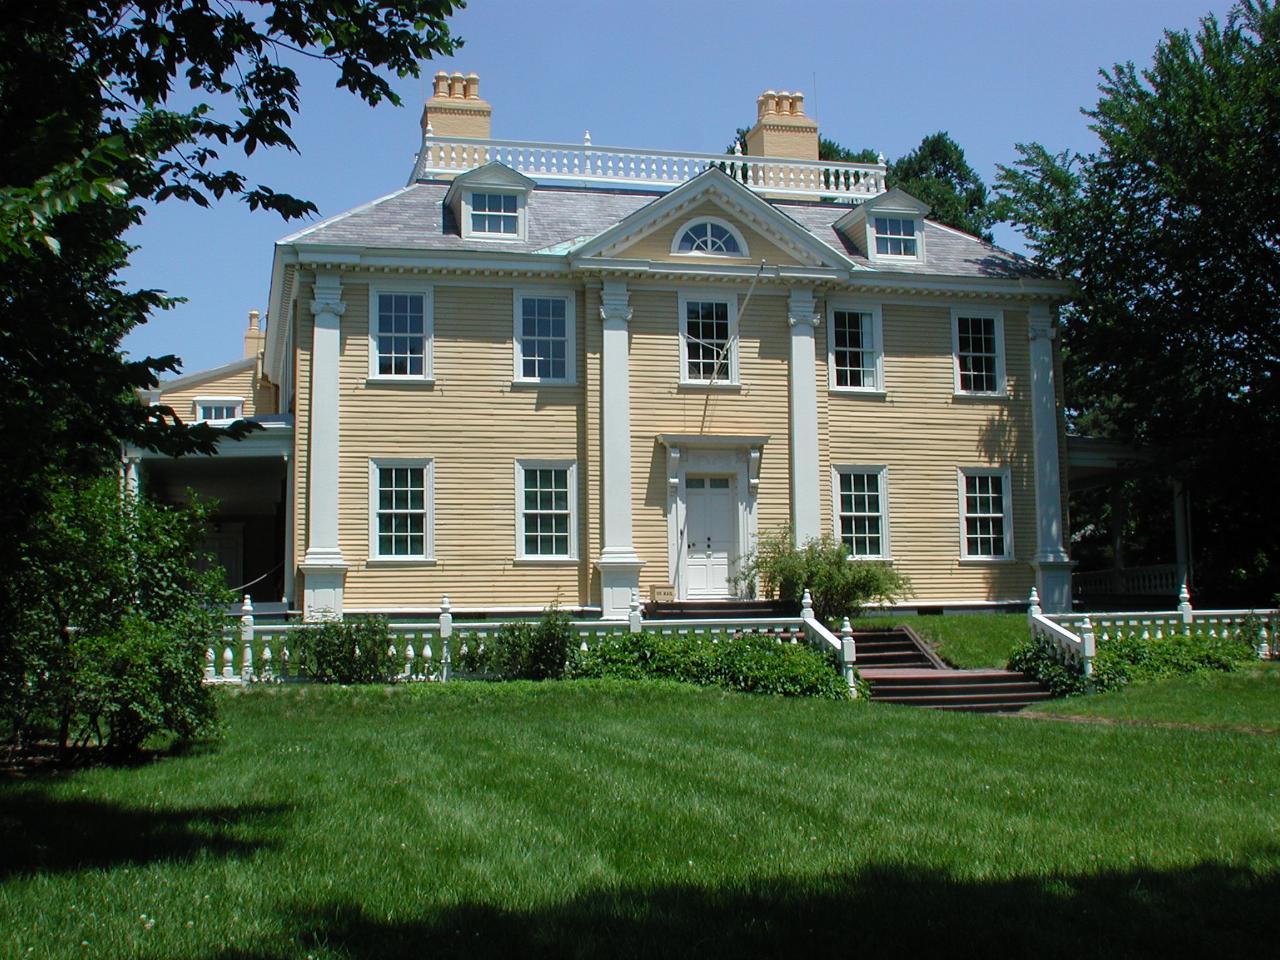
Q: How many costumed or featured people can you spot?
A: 0